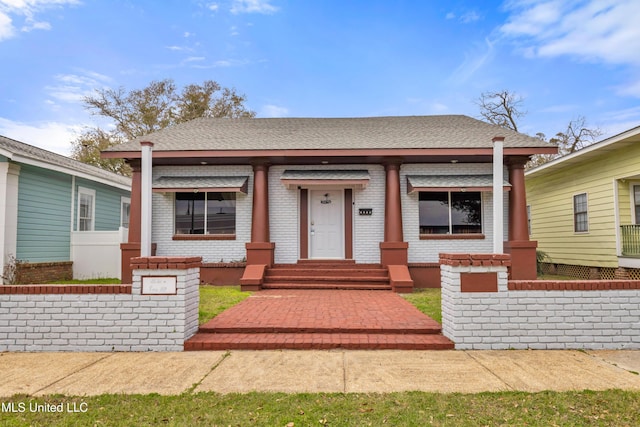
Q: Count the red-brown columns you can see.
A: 4